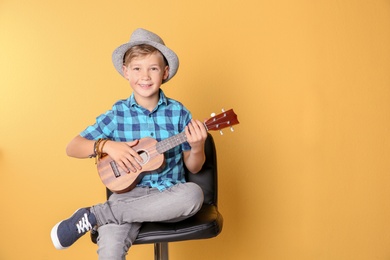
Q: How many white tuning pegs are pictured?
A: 4